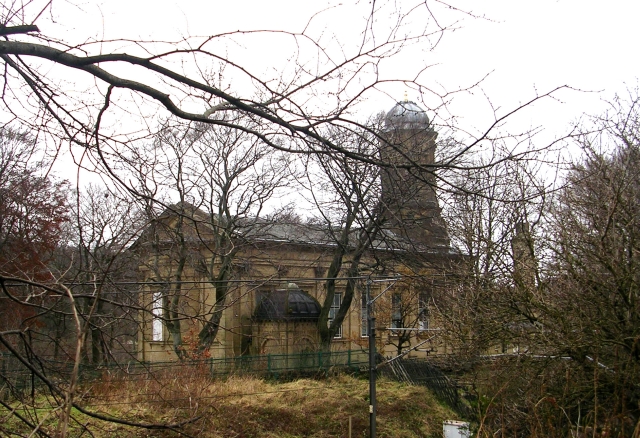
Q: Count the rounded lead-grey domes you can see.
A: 2